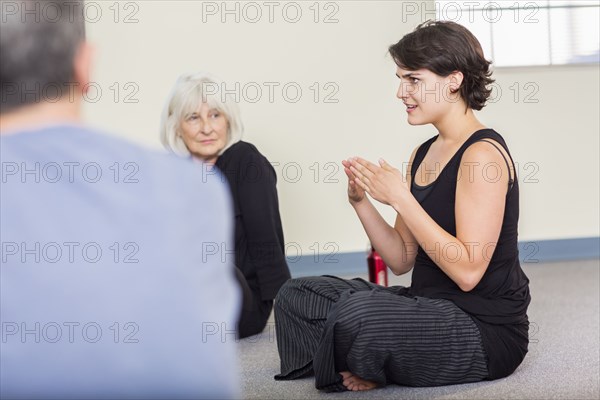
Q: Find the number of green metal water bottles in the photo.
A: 0